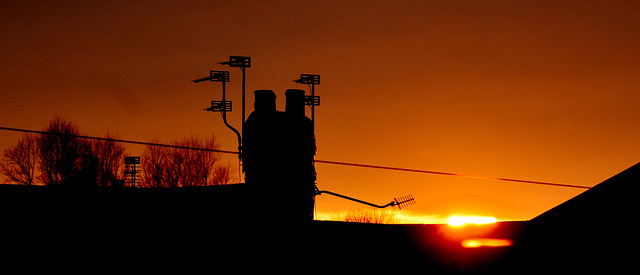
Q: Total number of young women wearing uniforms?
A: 0